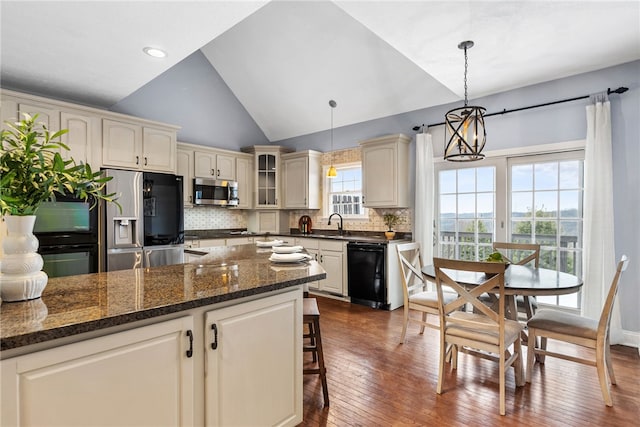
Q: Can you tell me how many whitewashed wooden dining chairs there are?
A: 4